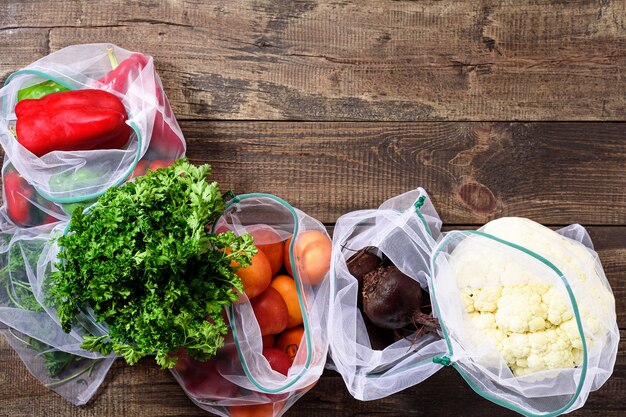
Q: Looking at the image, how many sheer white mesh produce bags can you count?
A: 5